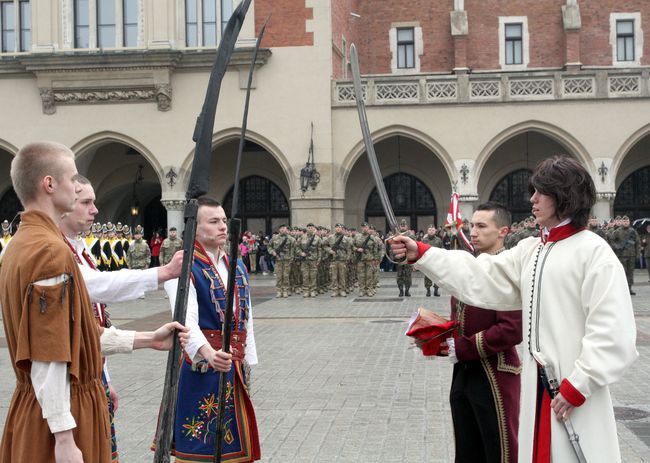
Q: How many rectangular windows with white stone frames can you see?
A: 3